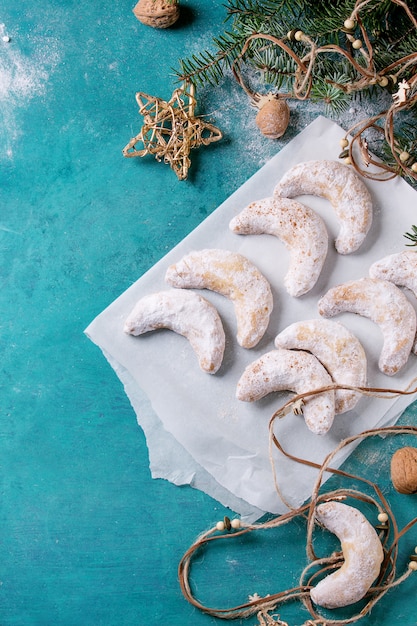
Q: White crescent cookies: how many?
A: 9